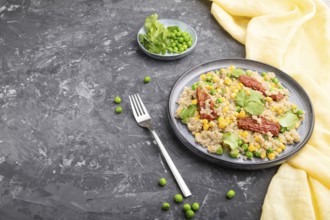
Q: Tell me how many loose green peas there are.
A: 10